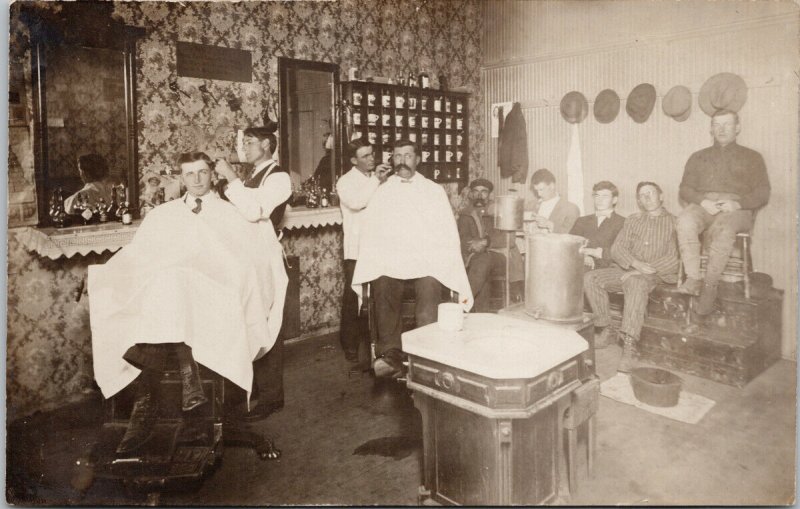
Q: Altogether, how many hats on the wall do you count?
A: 5